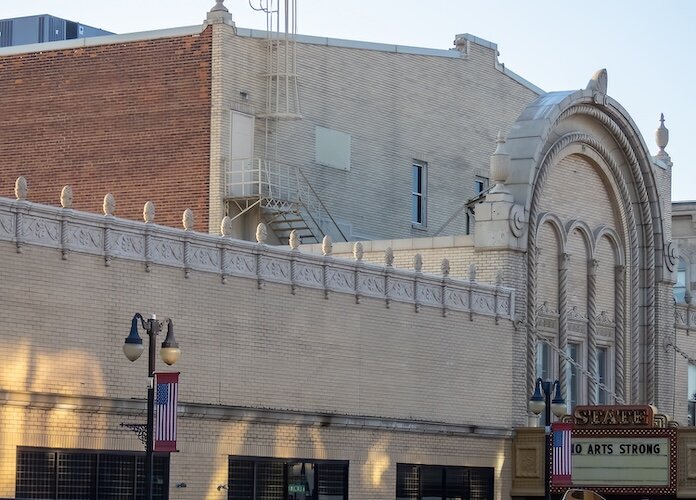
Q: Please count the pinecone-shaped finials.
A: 15